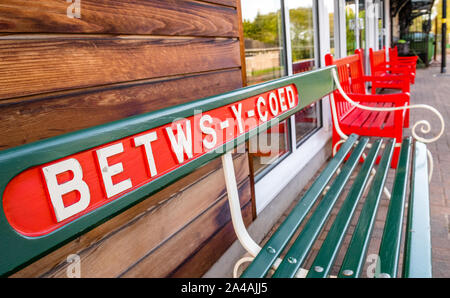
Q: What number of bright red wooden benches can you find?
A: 3